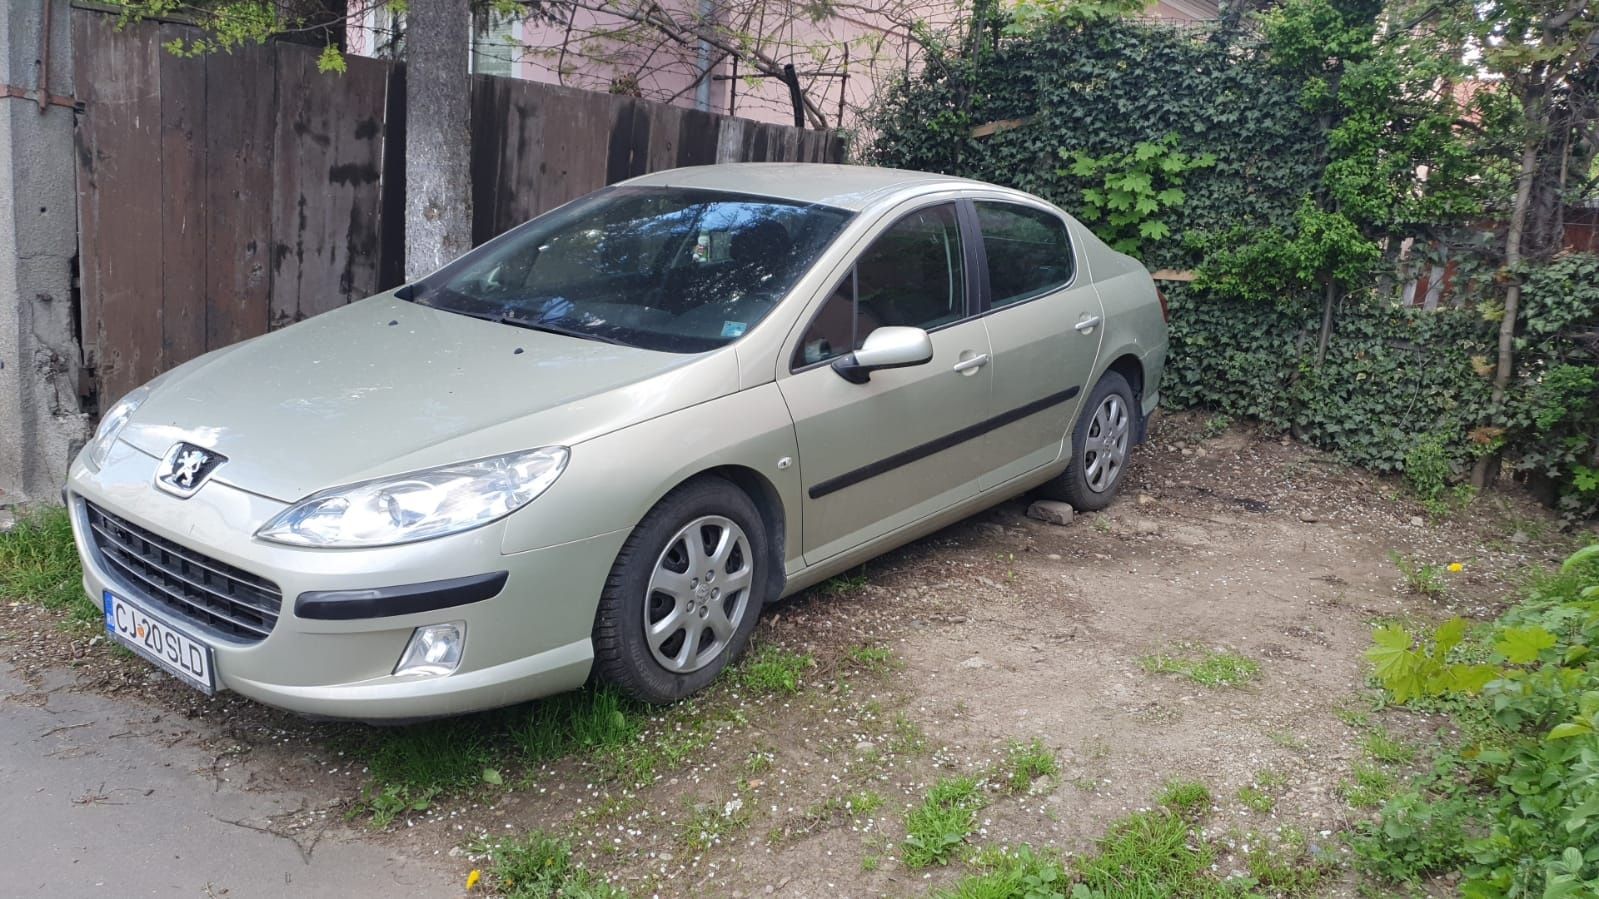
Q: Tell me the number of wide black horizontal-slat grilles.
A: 1